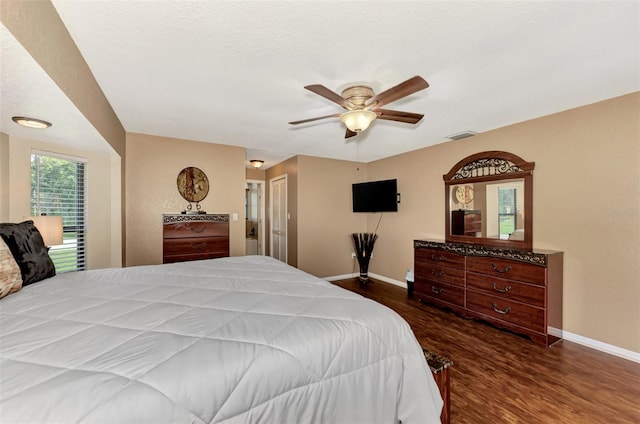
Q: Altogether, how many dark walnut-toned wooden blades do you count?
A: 5